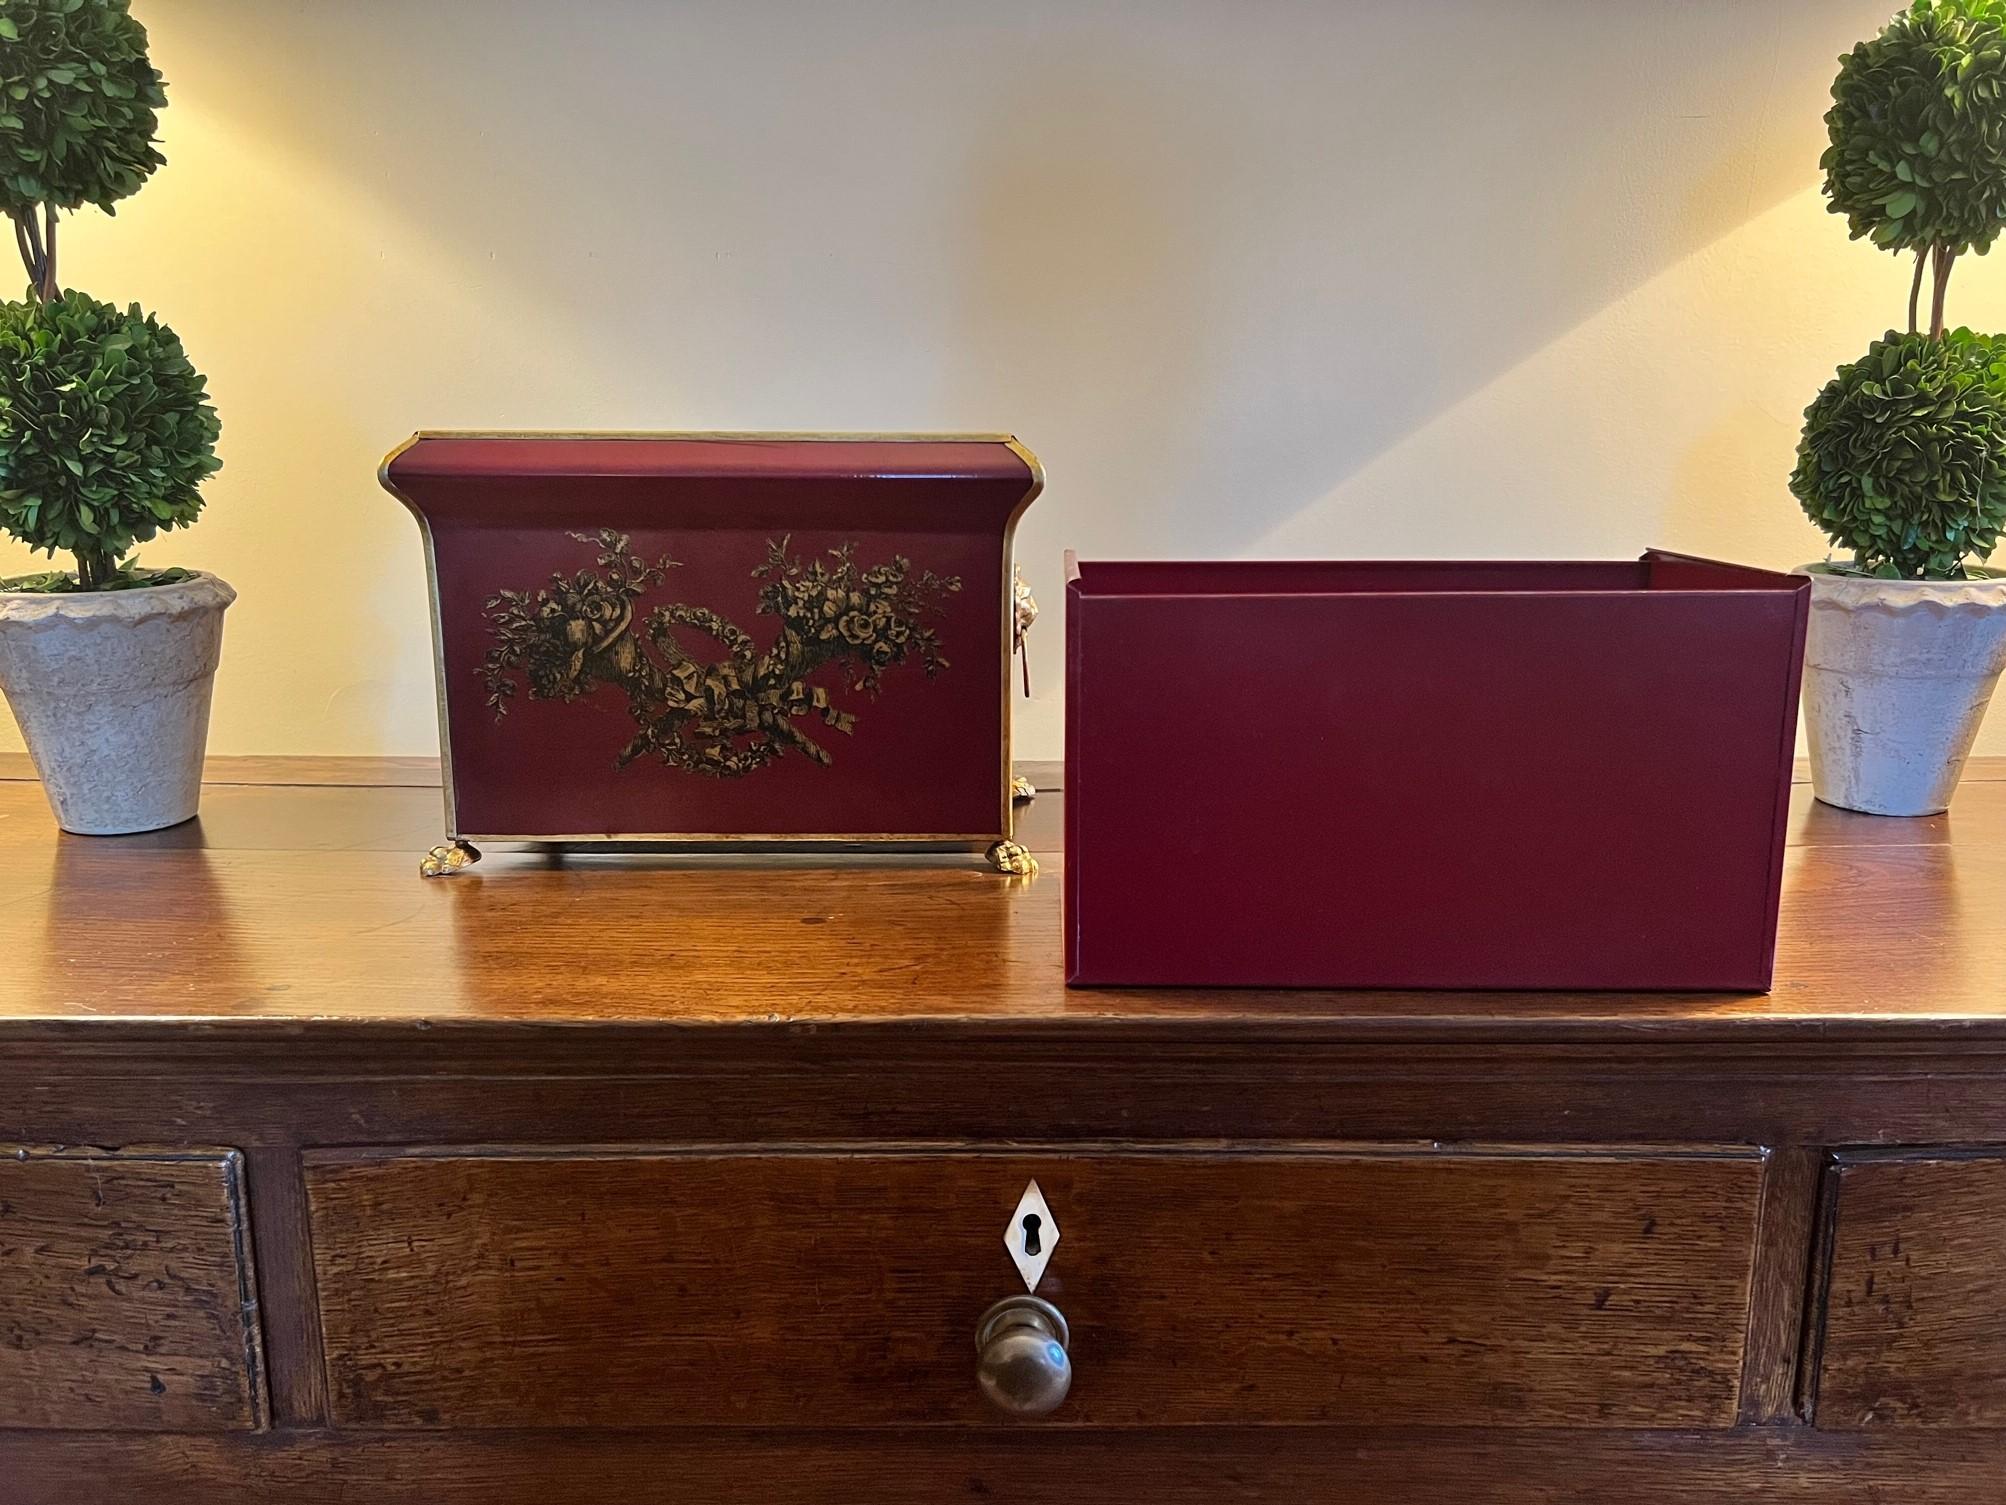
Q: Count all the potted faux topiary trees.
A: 2